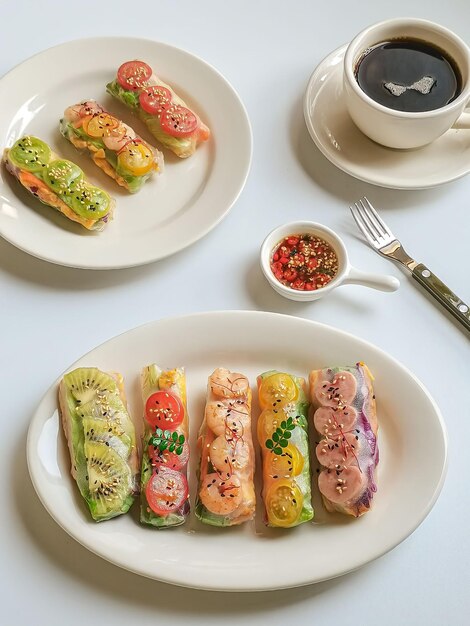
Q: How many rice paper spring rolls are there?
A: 8